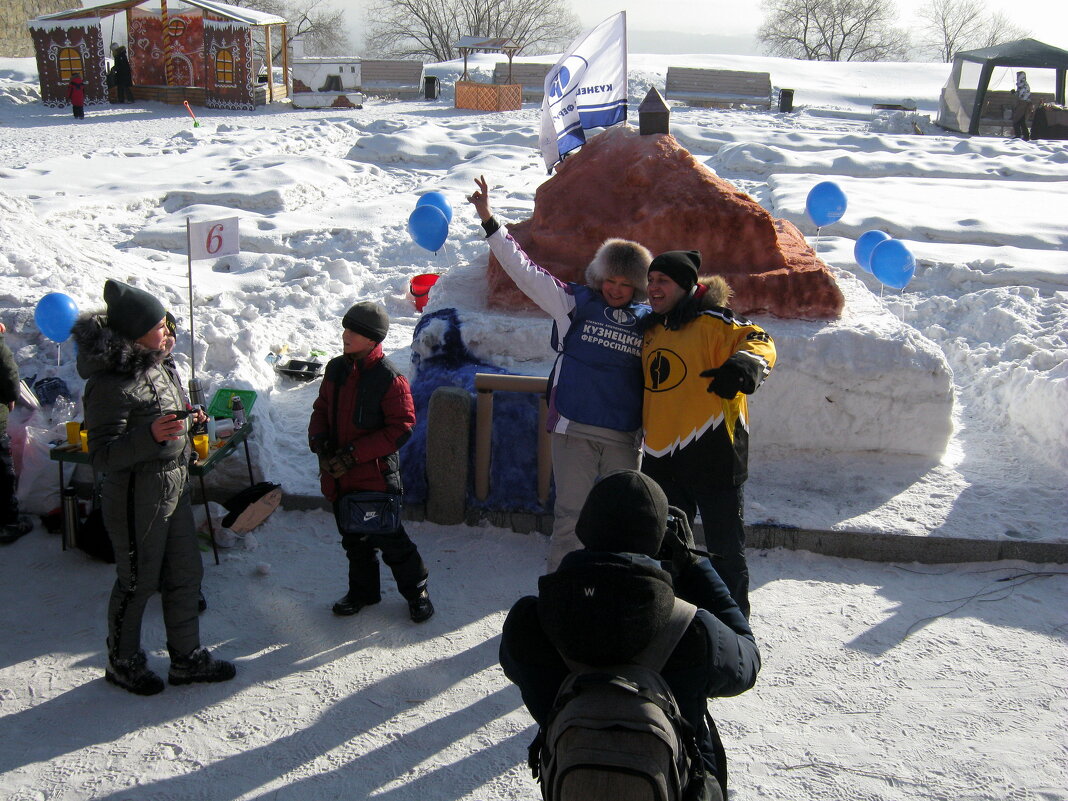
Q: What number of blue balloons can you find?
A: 6